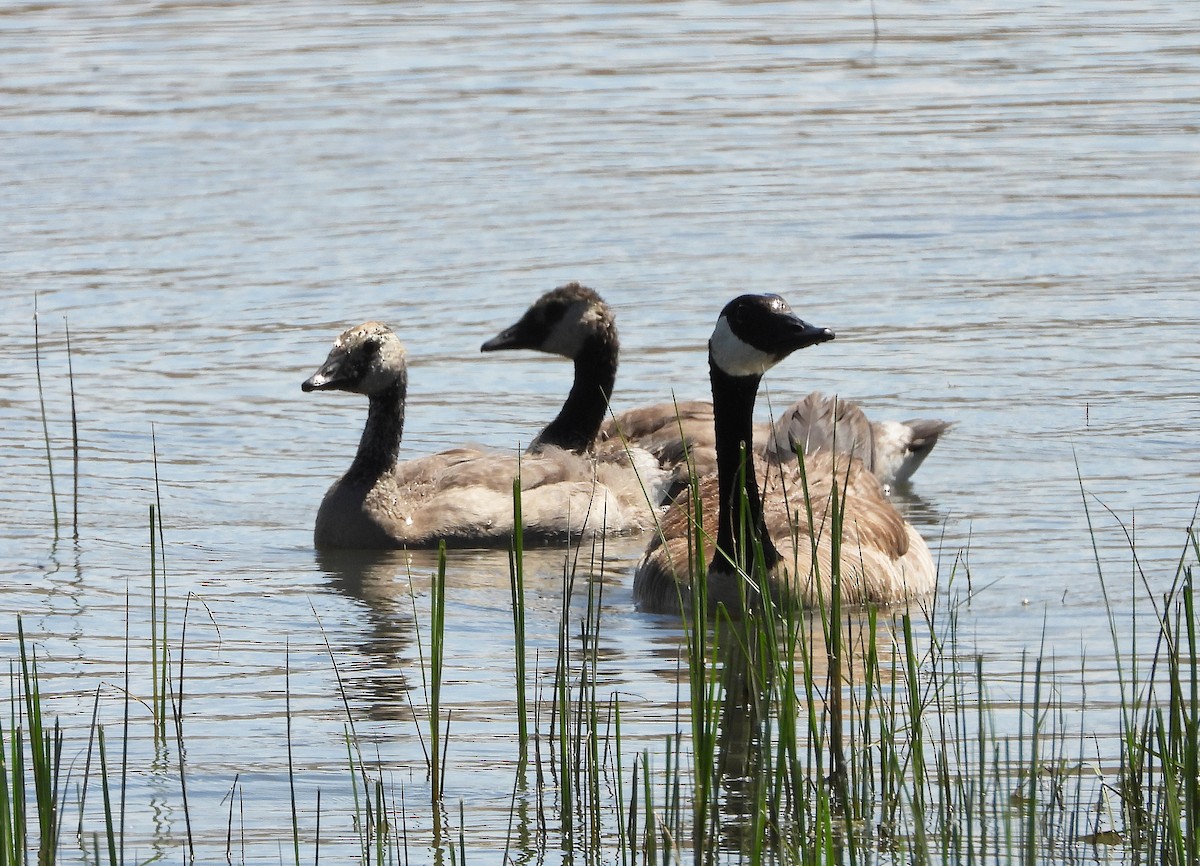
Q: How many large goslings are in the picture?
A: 2